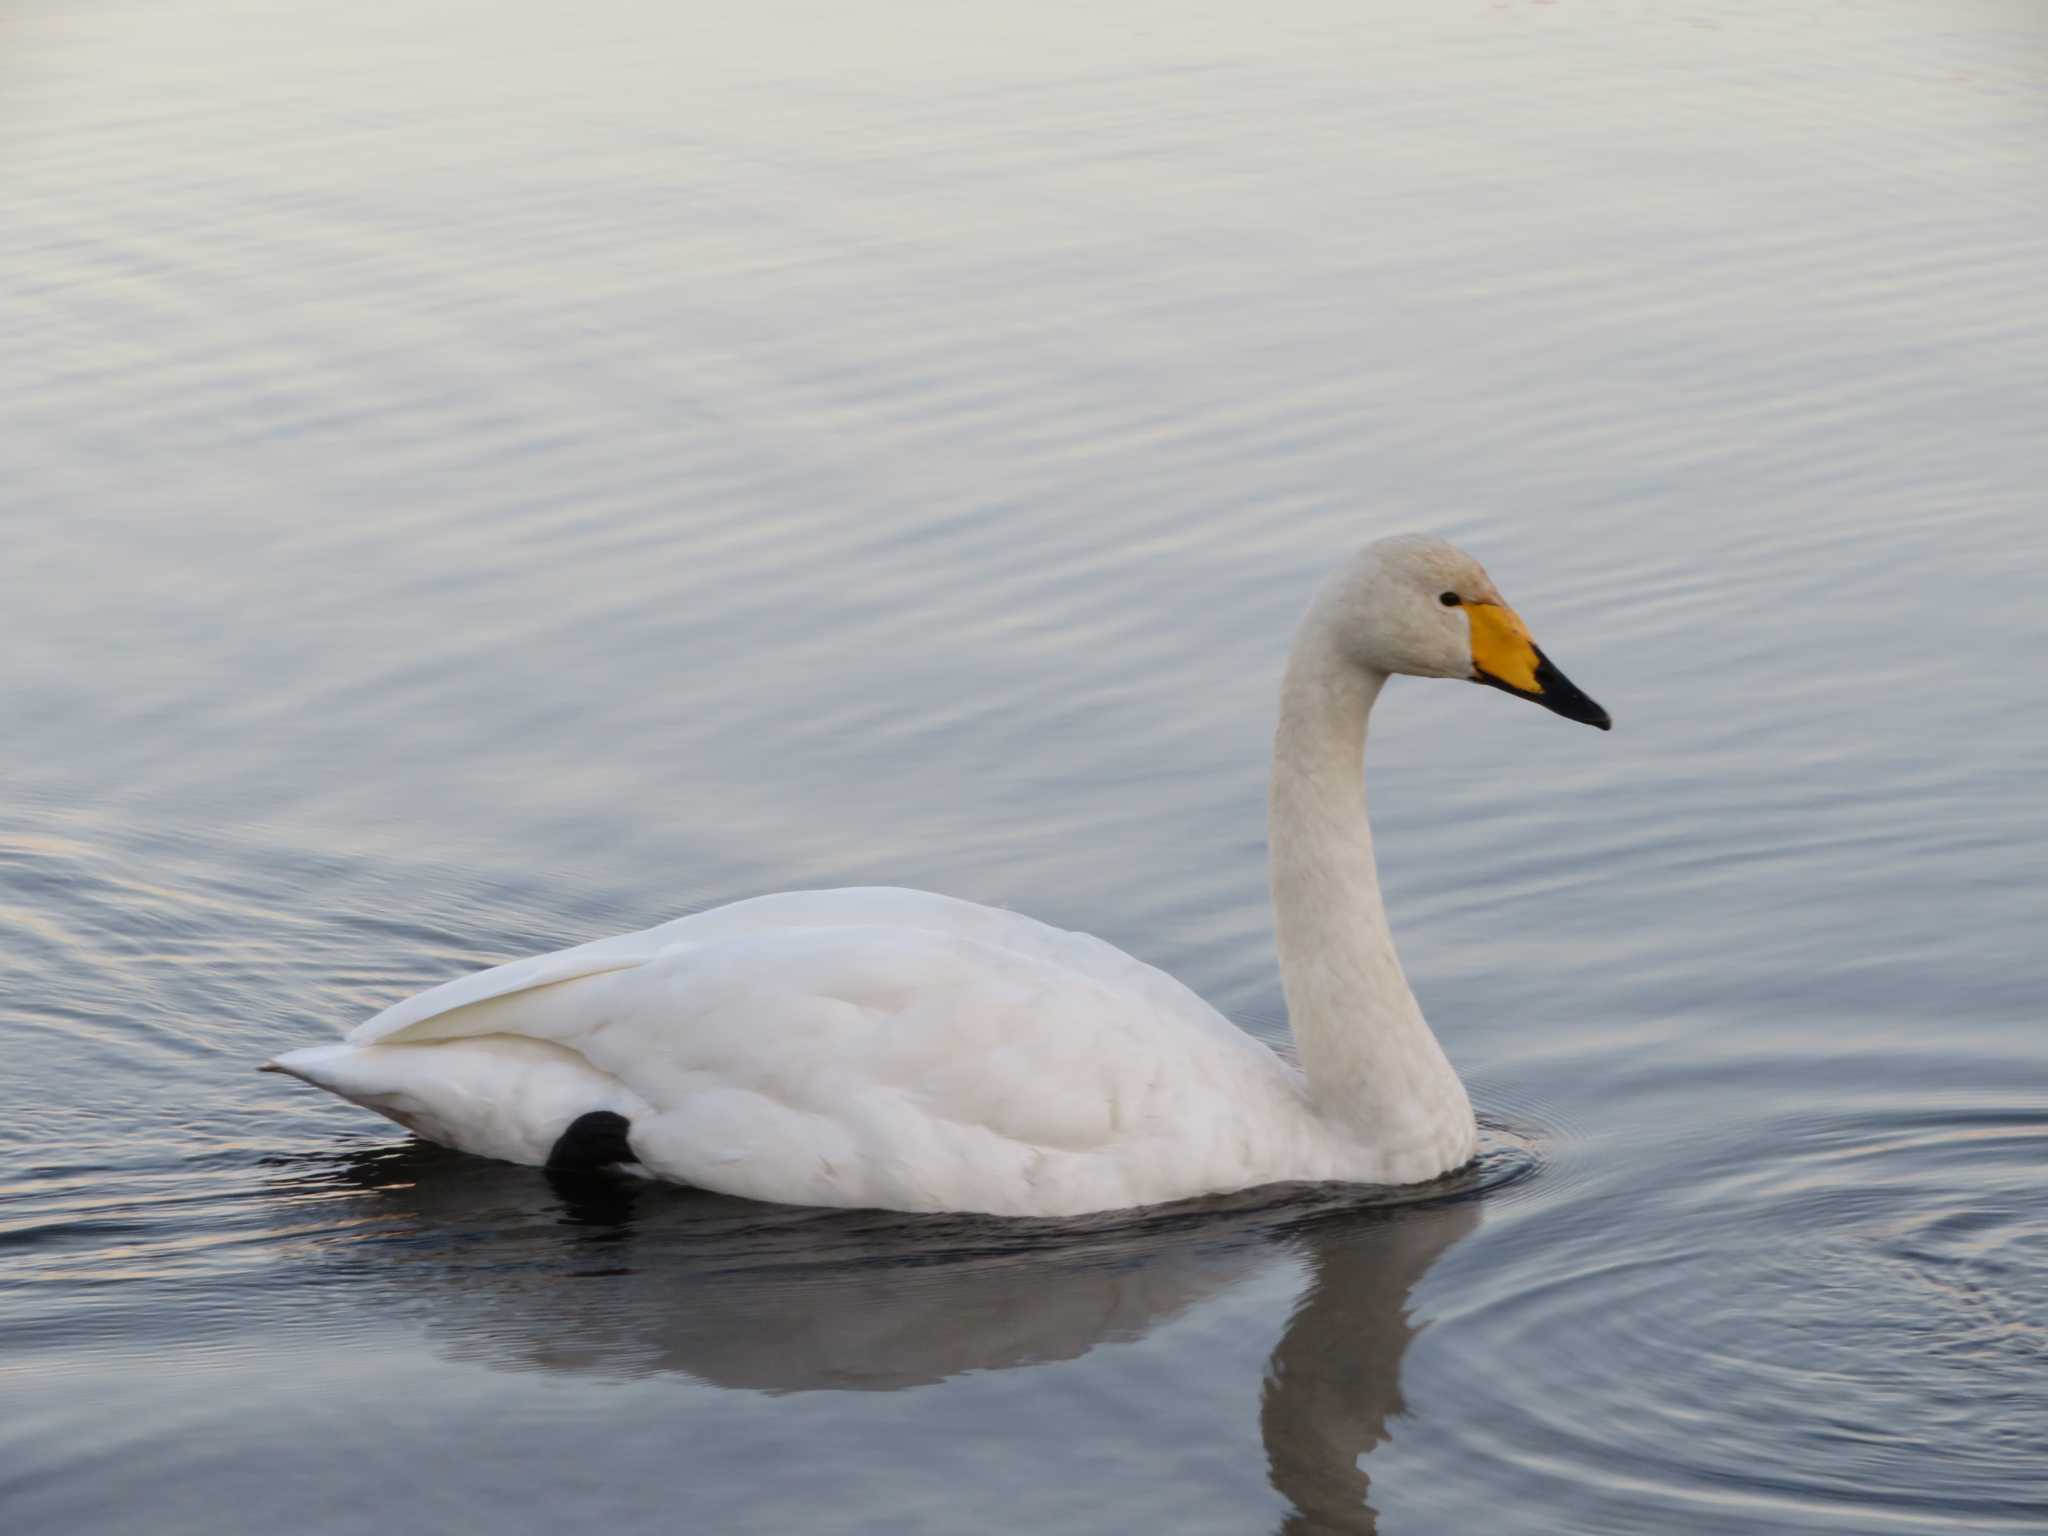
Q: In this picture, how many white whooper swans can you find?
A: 1